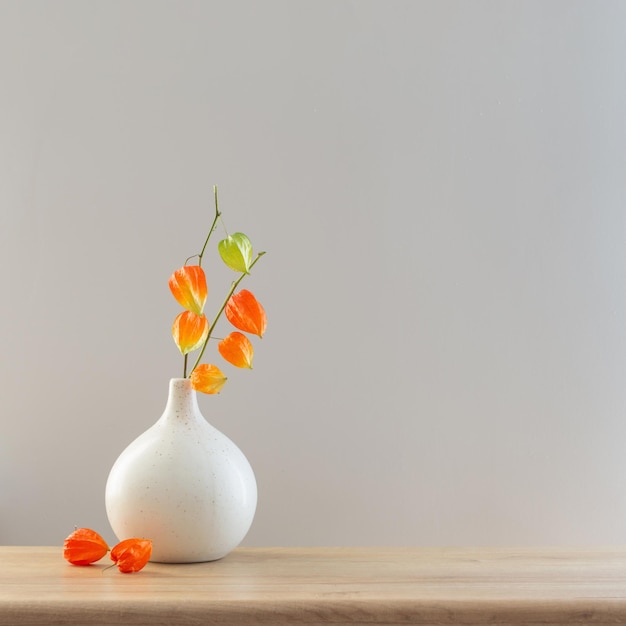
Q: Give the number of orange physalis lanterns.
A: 7